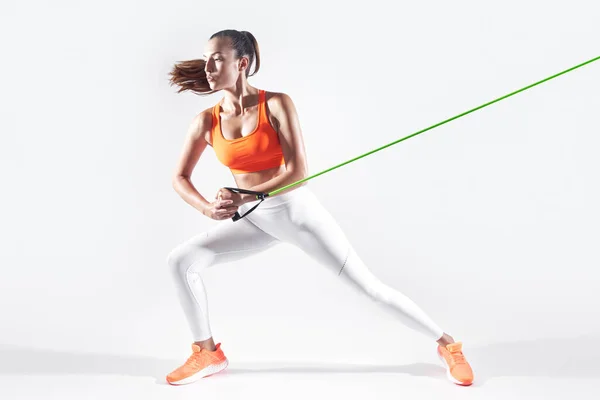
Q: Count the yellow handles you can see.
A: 0